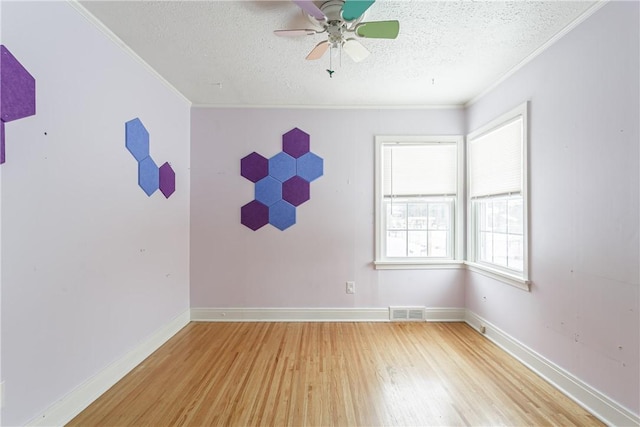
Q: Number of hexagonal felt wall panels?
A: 13